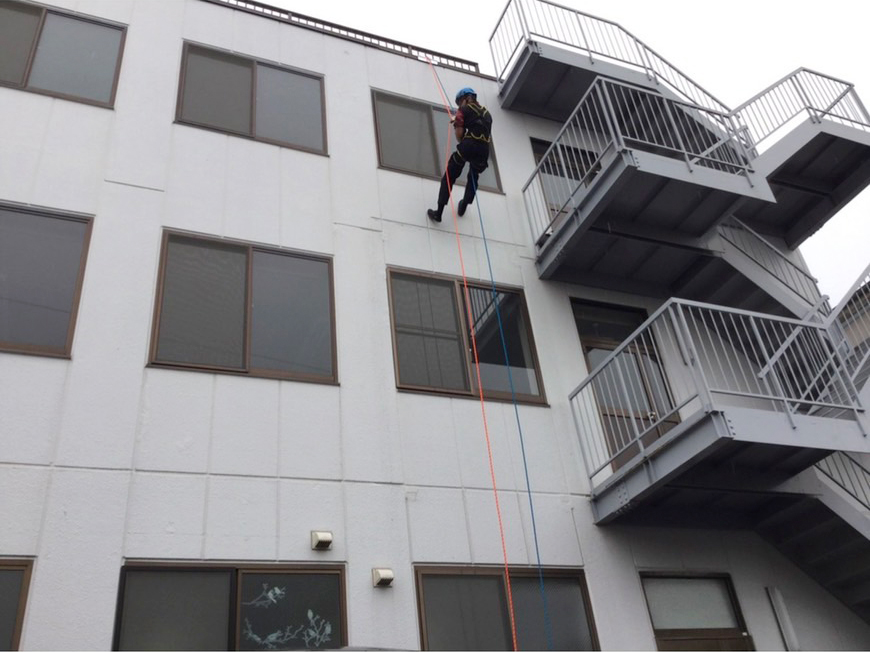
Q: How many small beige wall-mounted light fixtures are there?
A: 2